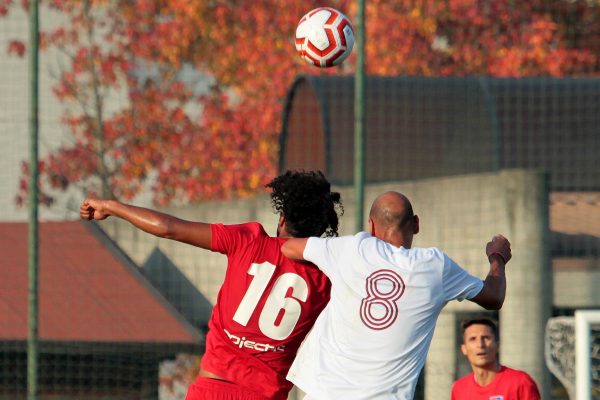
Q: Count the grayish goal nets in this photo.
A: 1